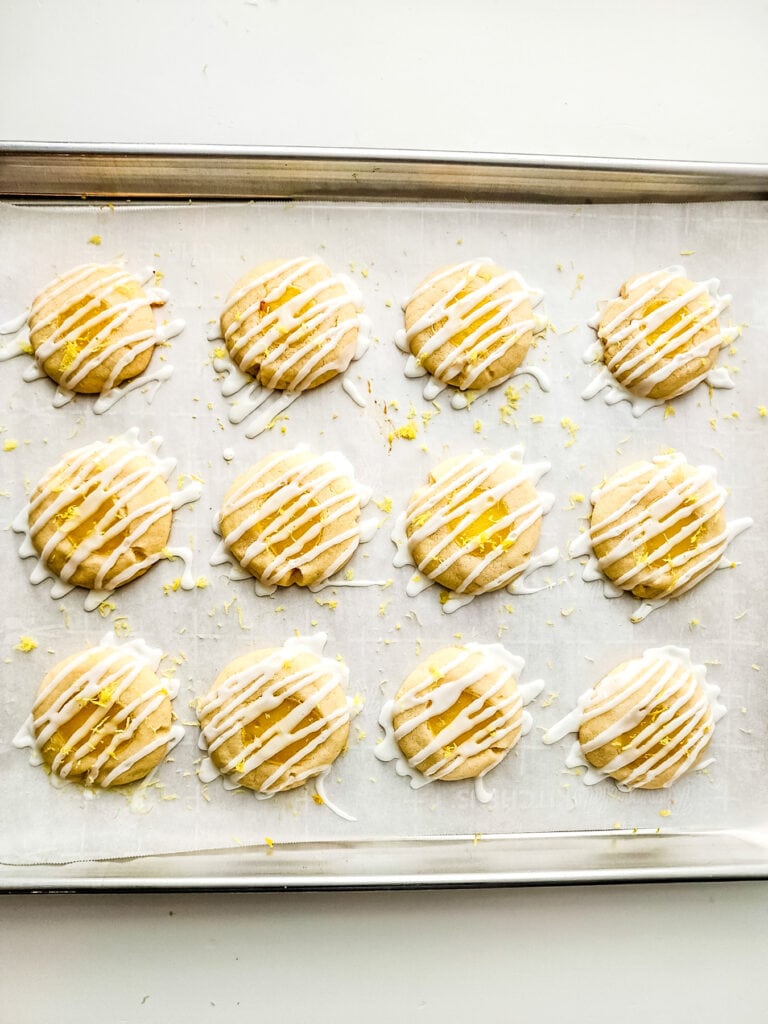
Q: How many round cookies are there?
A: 12